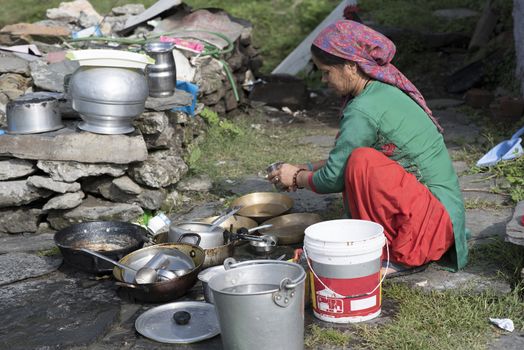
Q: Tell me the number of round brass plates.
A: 3